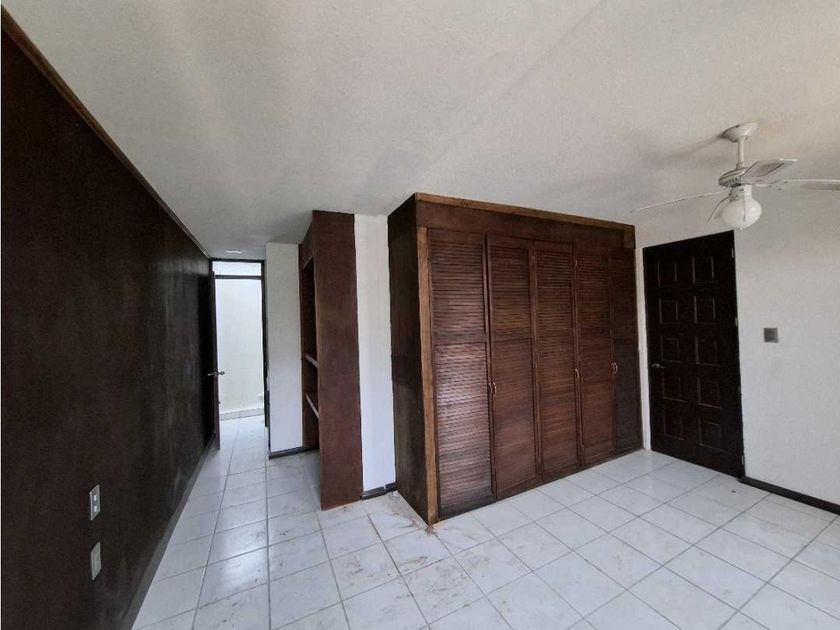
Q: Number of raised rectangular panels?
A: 10